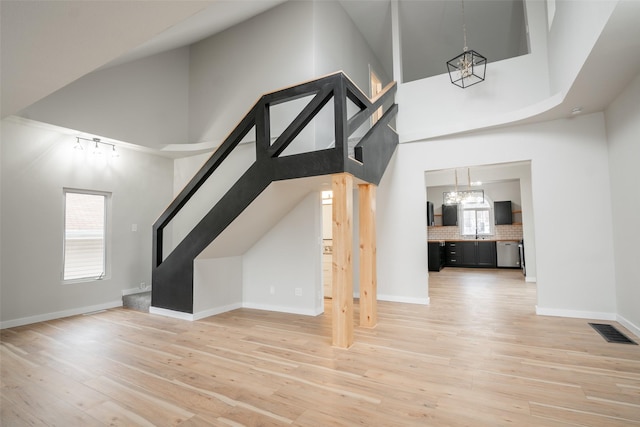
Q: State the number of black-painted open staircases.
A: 1